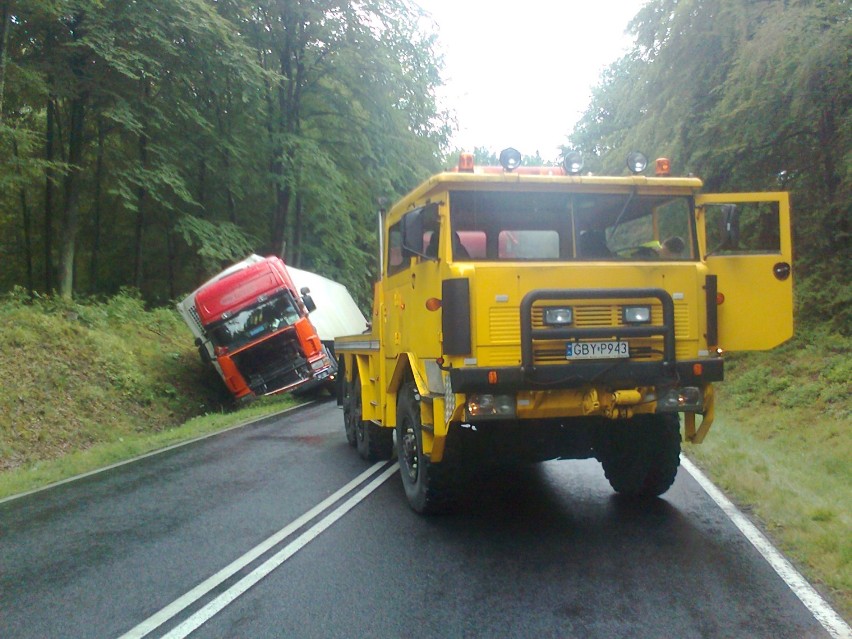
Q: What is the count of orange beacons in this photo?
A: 2